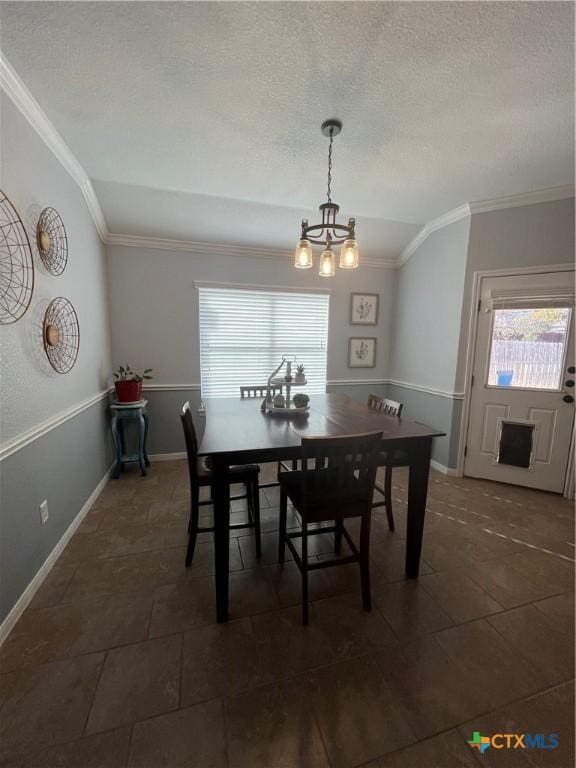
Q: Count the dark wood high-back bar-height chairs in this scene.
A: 4